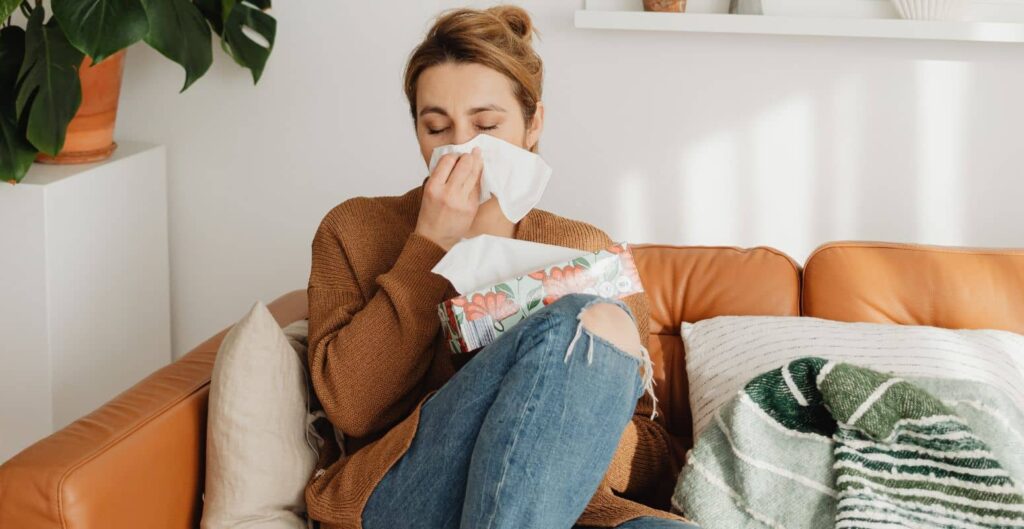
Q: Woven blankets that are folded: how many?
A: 1